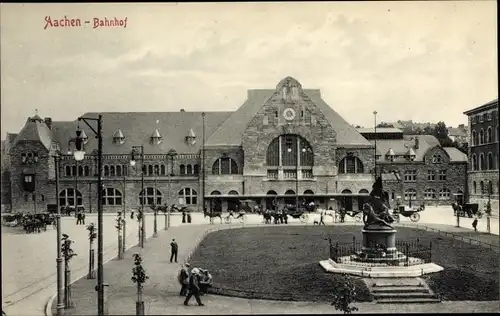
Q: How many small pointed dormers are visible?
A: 6